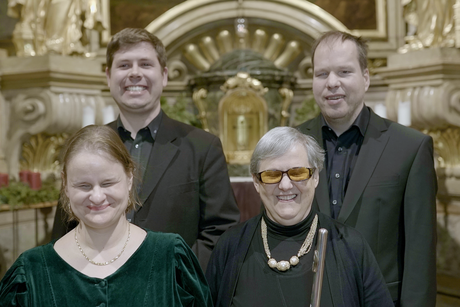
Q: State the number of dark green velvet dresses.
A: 1